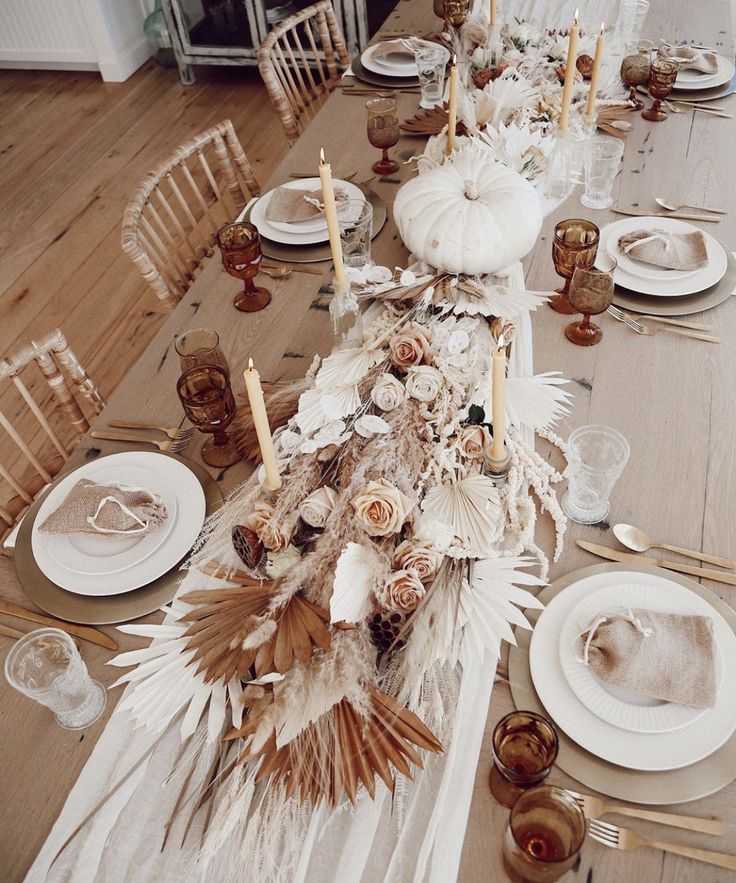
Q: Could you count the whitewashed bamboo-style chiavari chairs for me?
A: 3